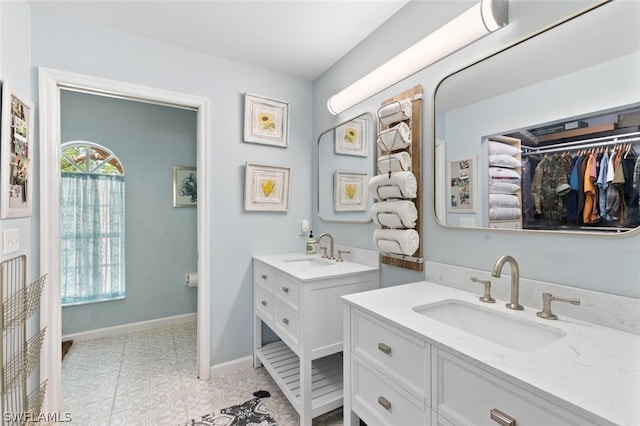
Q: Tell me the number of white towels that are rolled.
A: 6